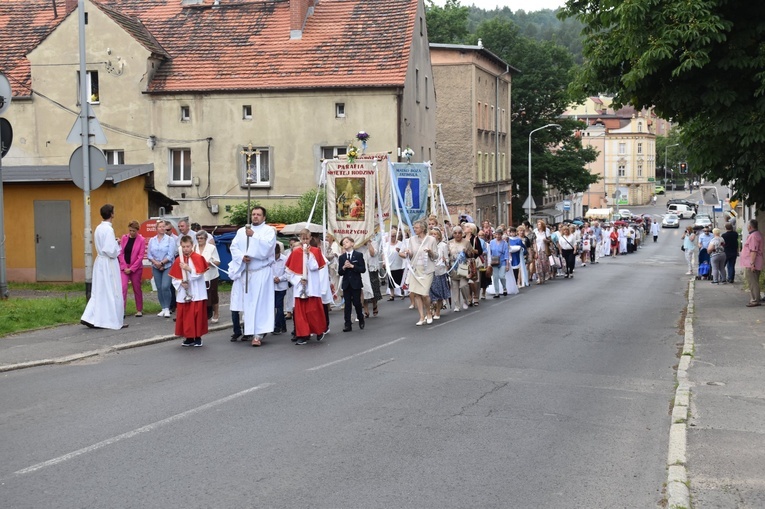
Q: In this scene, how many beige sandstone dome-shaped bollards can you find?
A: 0